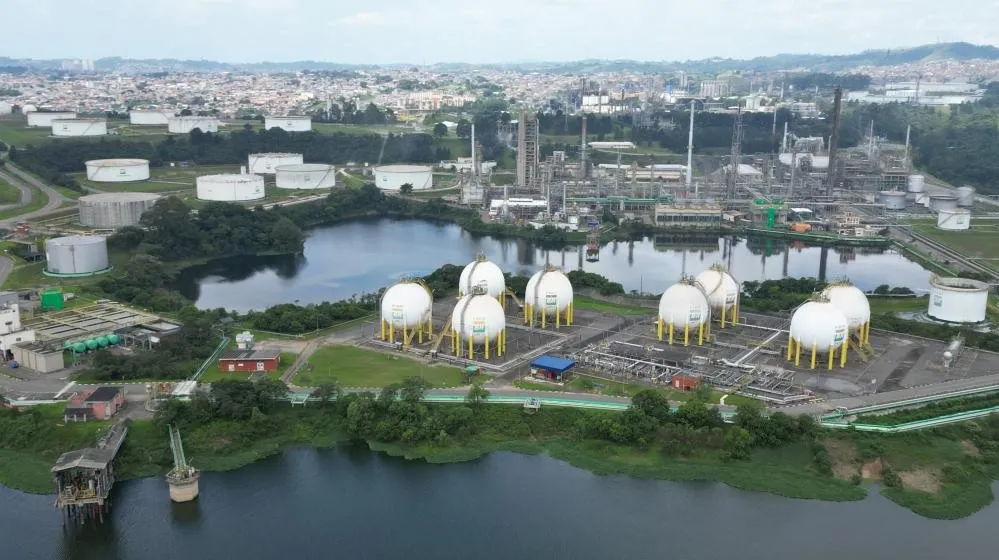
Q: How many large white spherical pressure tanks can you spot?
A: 8